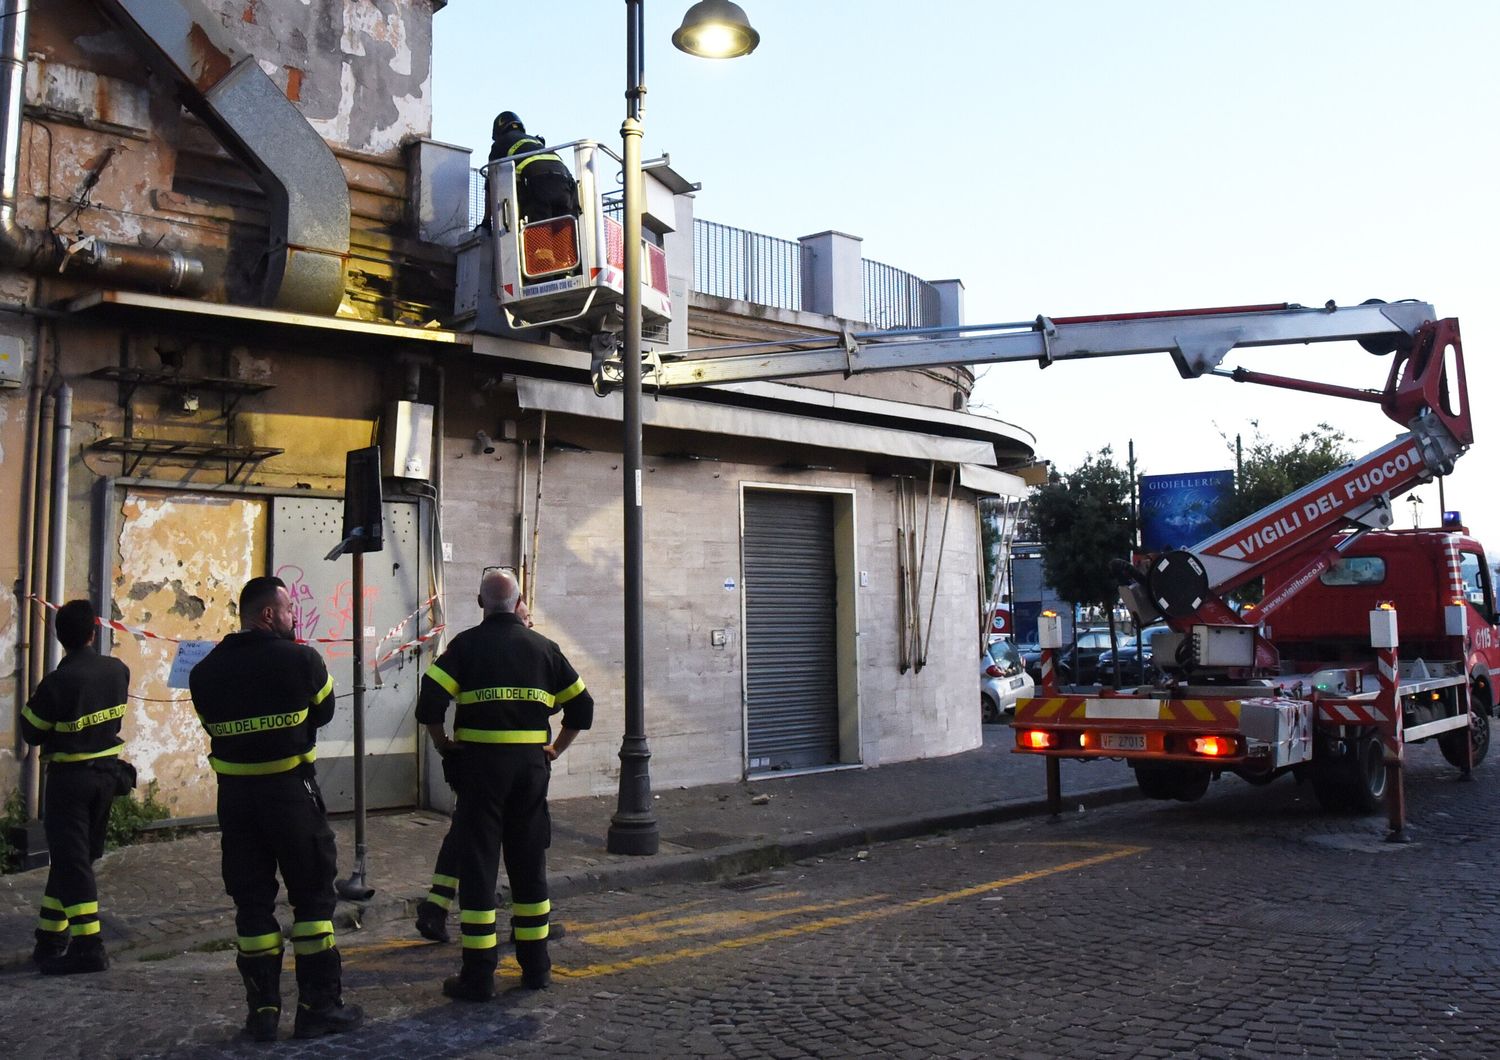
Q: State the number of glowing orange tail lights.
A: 2